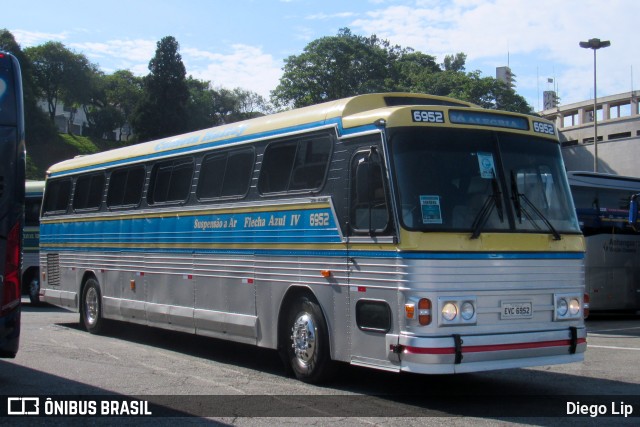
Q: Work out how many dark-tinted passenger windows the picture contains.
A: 6